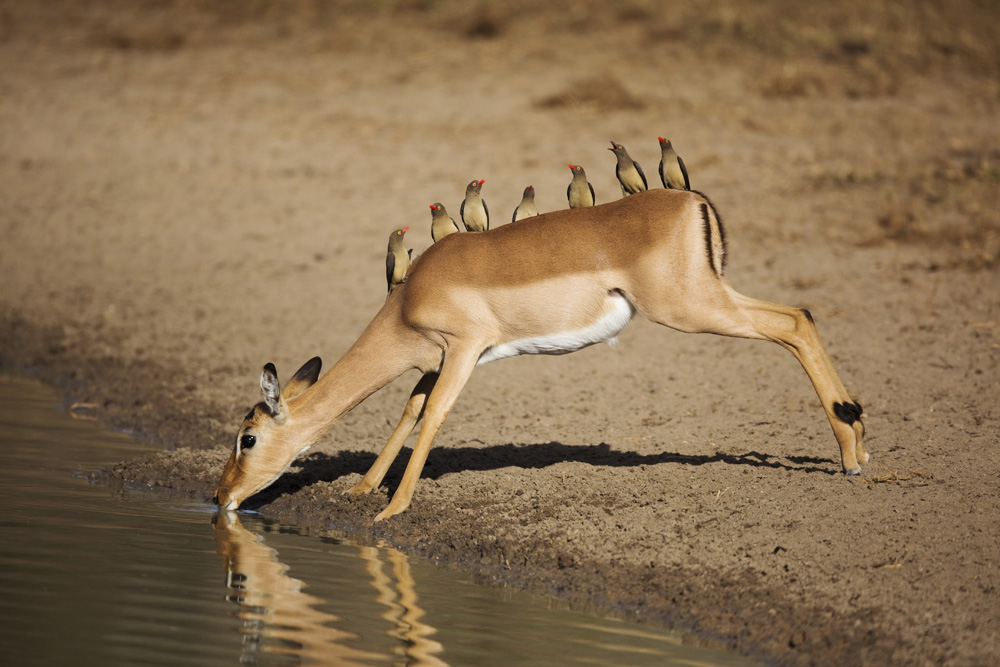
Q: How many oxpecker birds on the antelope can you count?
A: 7